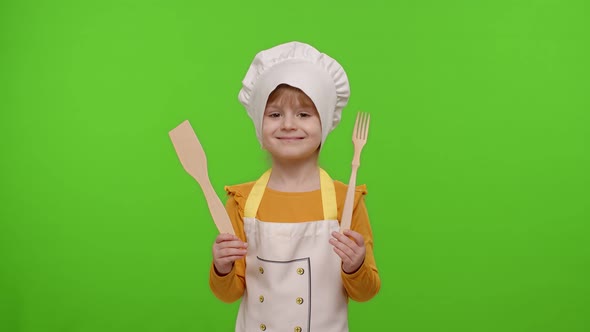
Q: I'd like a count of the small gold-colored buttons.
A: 6